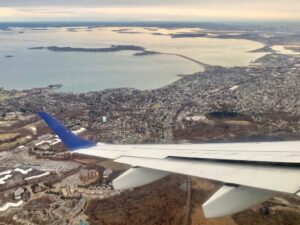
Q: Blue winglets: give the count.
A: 1